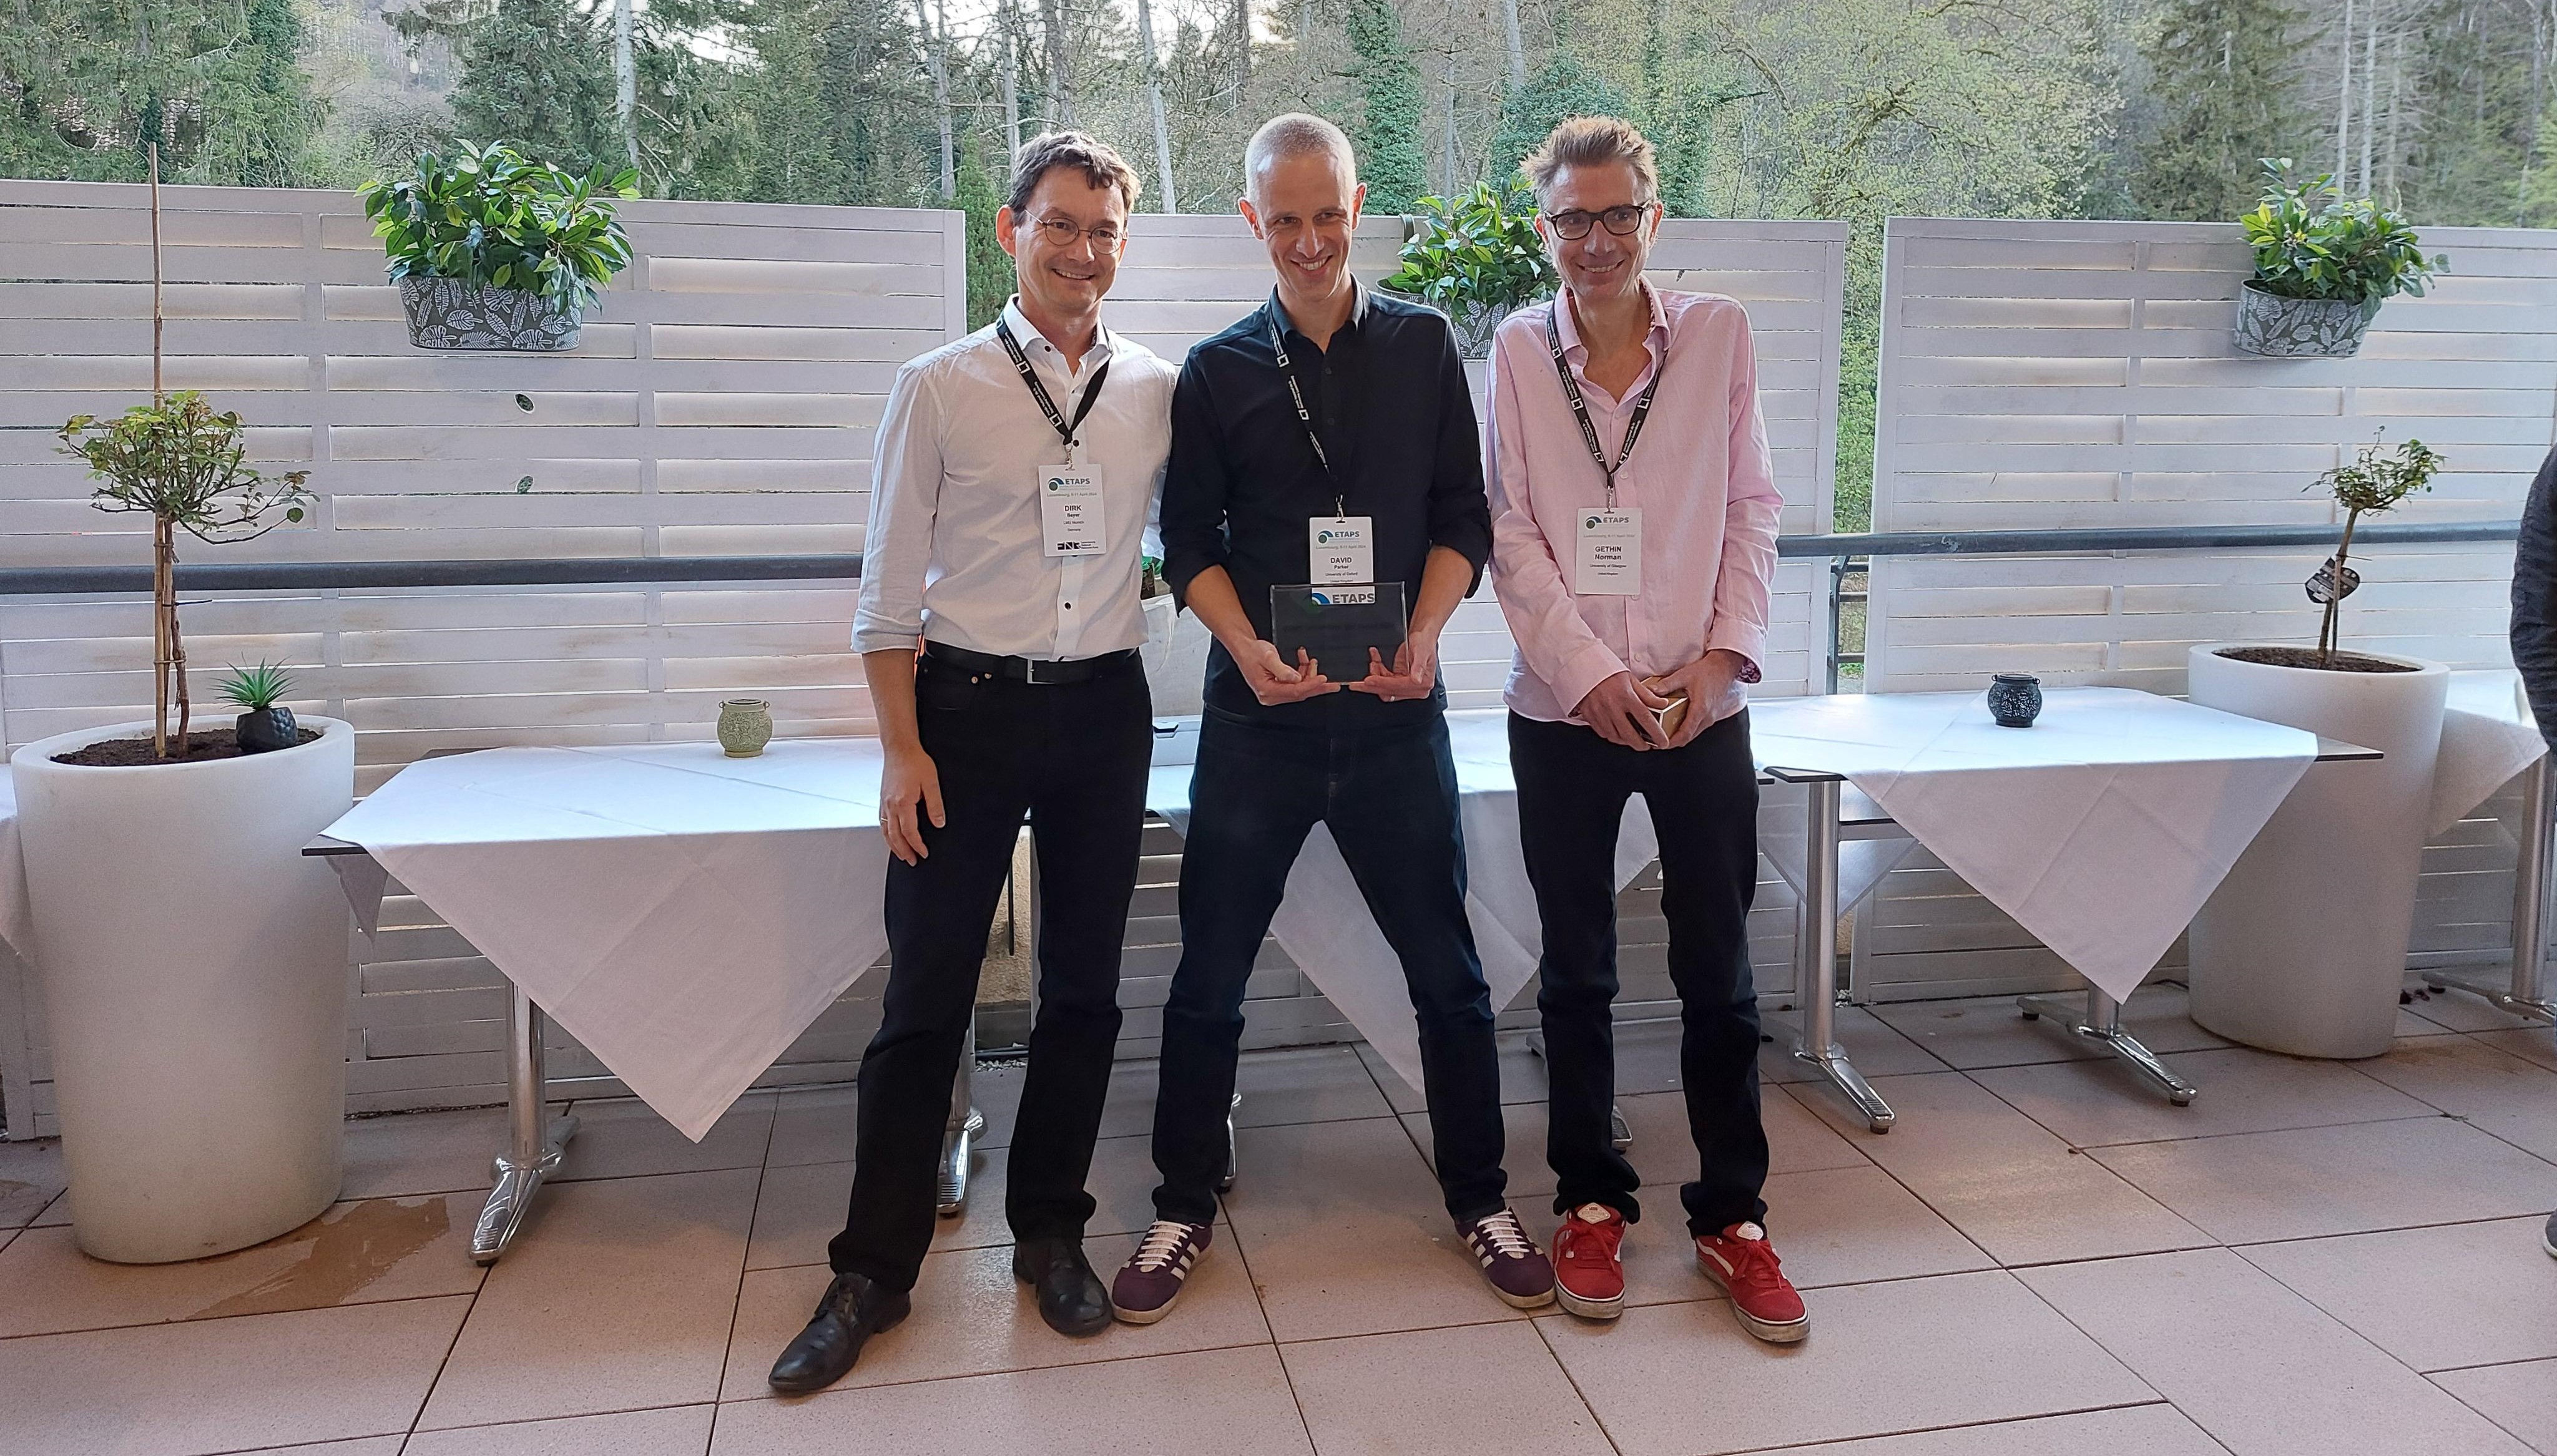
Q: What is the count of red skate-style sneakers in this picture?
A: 2